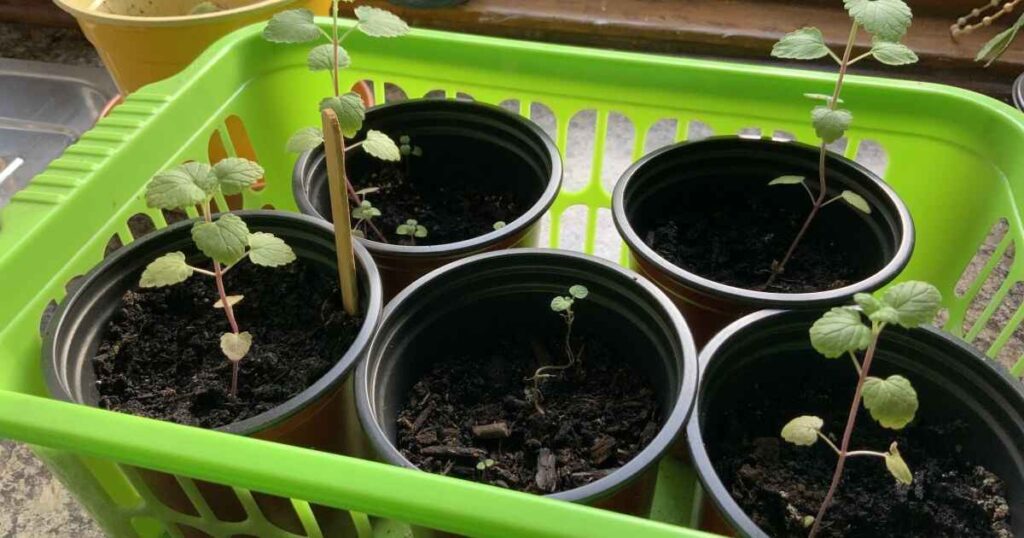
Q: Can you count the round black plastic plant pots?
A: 5